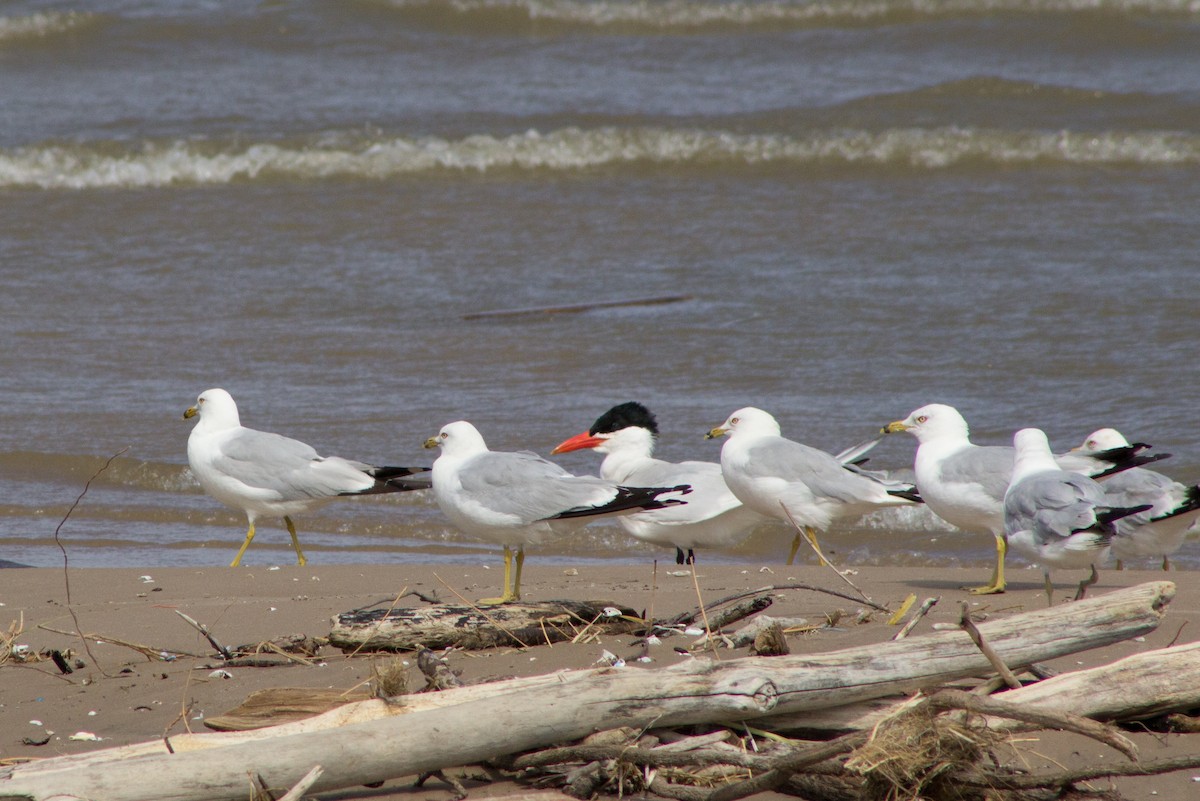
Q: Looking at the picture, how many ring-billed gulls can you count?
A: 6